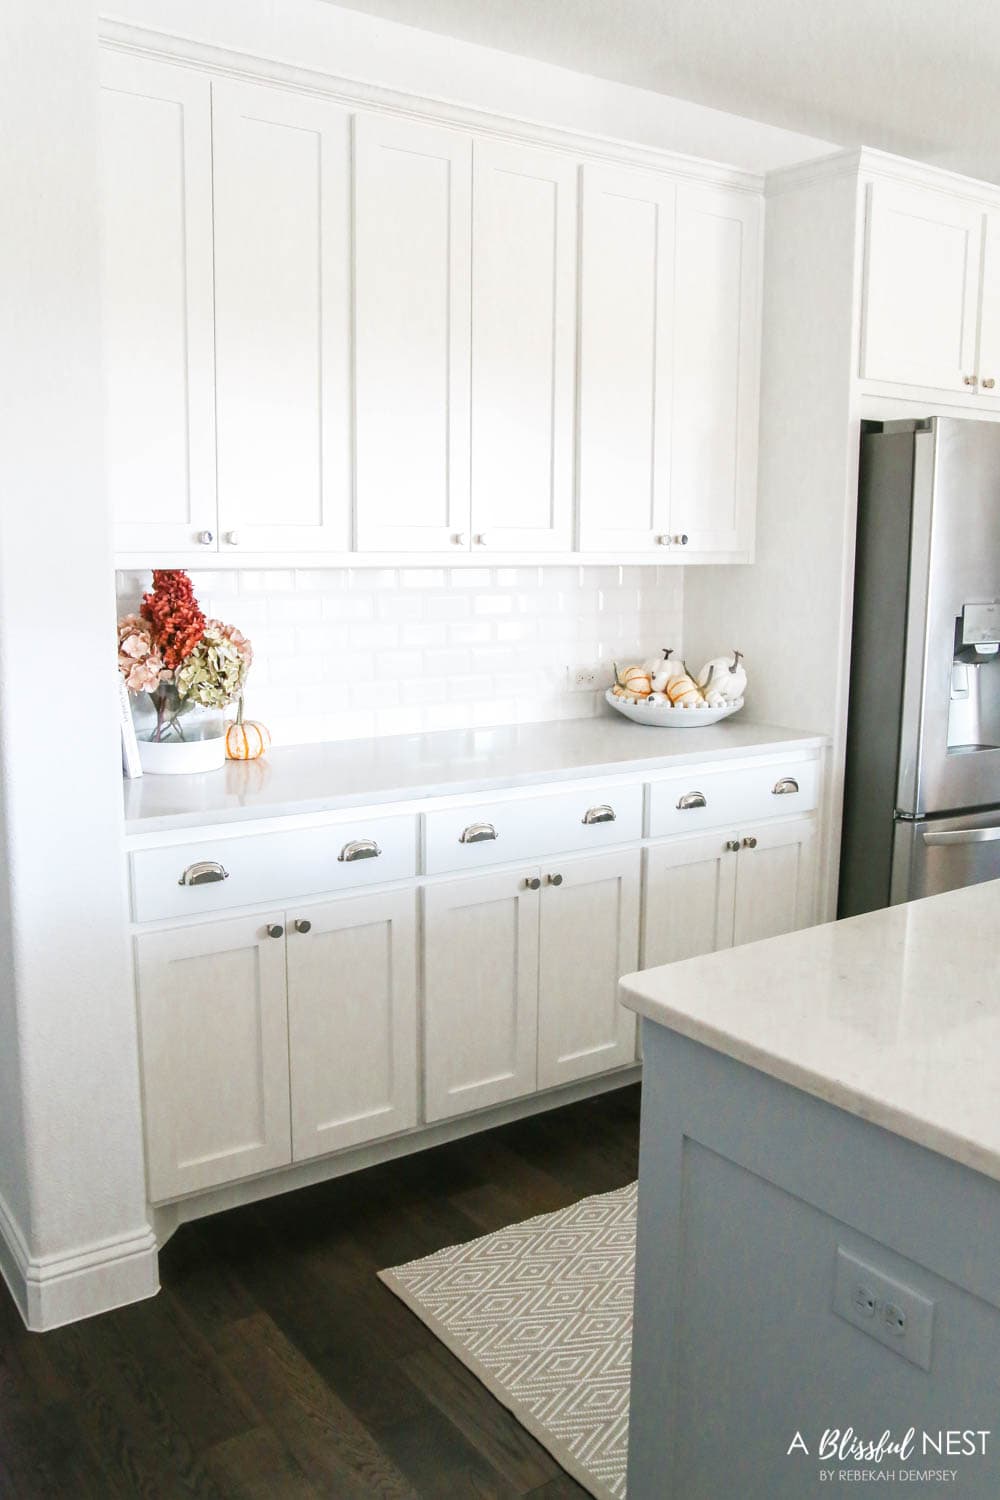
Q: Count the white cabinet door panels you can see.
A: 14